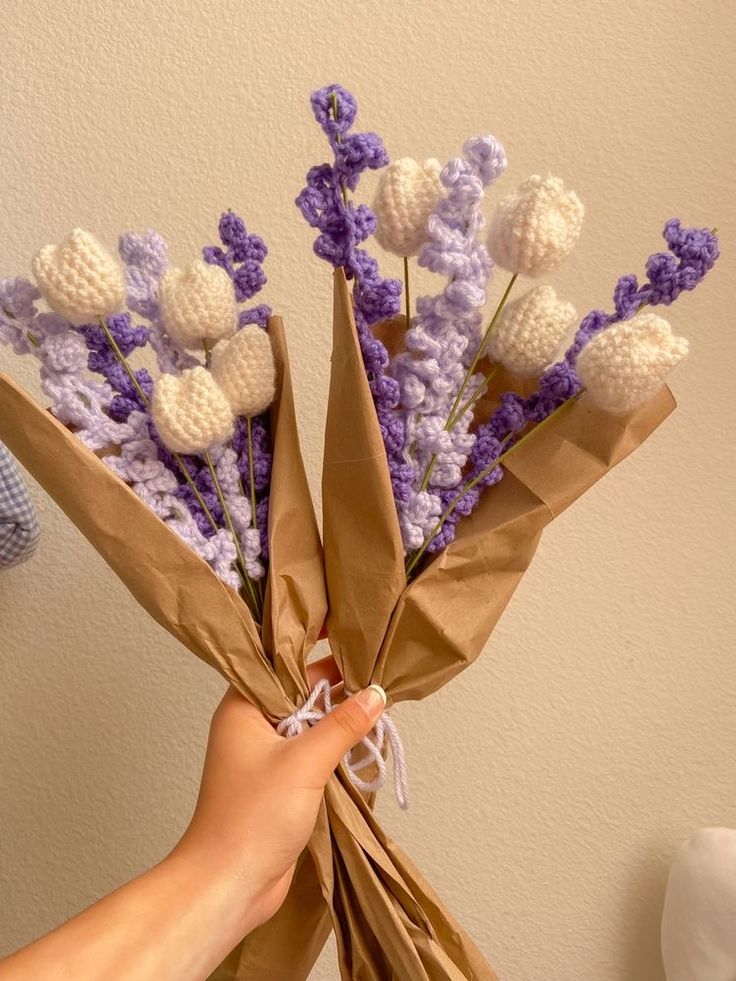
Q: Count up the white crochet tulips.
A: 8